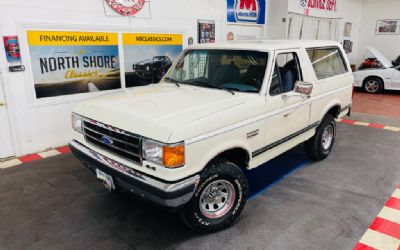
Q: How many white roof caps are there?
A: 1